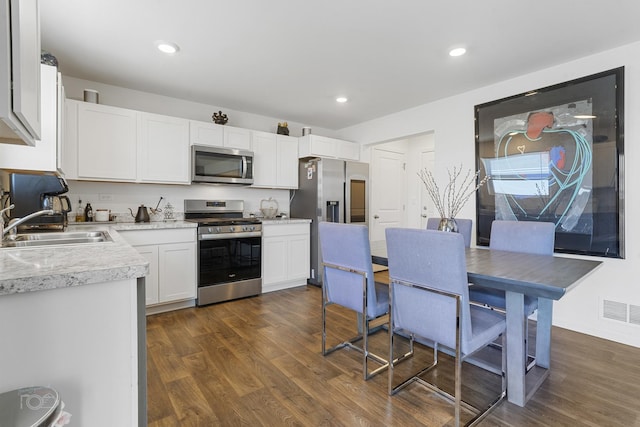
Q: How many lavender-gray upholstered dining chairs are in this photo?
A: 4